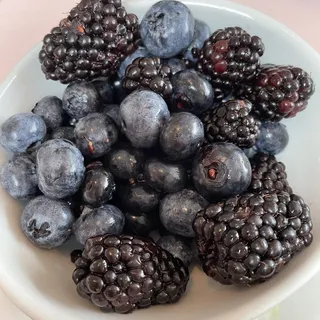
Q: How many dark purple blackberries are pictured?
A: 8